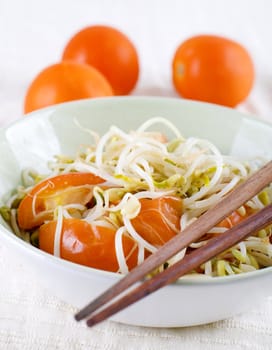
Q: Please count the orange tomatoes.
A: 3